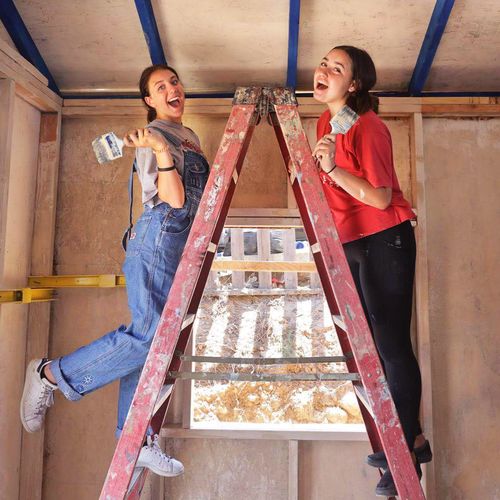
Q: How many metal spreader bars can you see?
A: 2